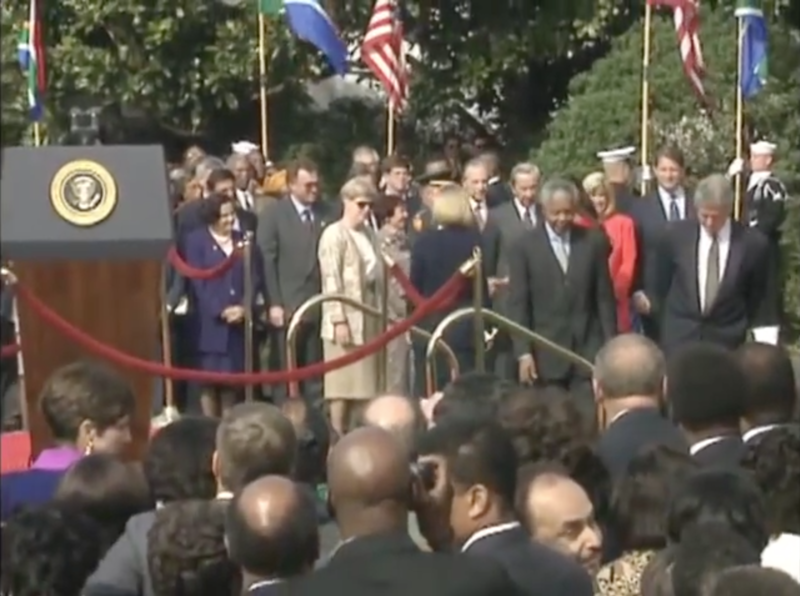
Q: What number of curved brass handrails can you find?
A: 2